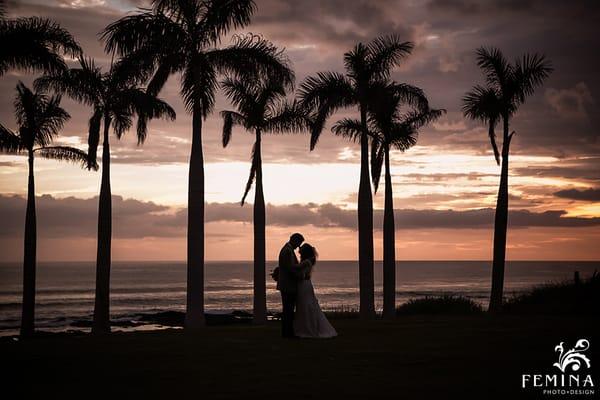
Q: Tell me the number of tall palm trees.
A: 7